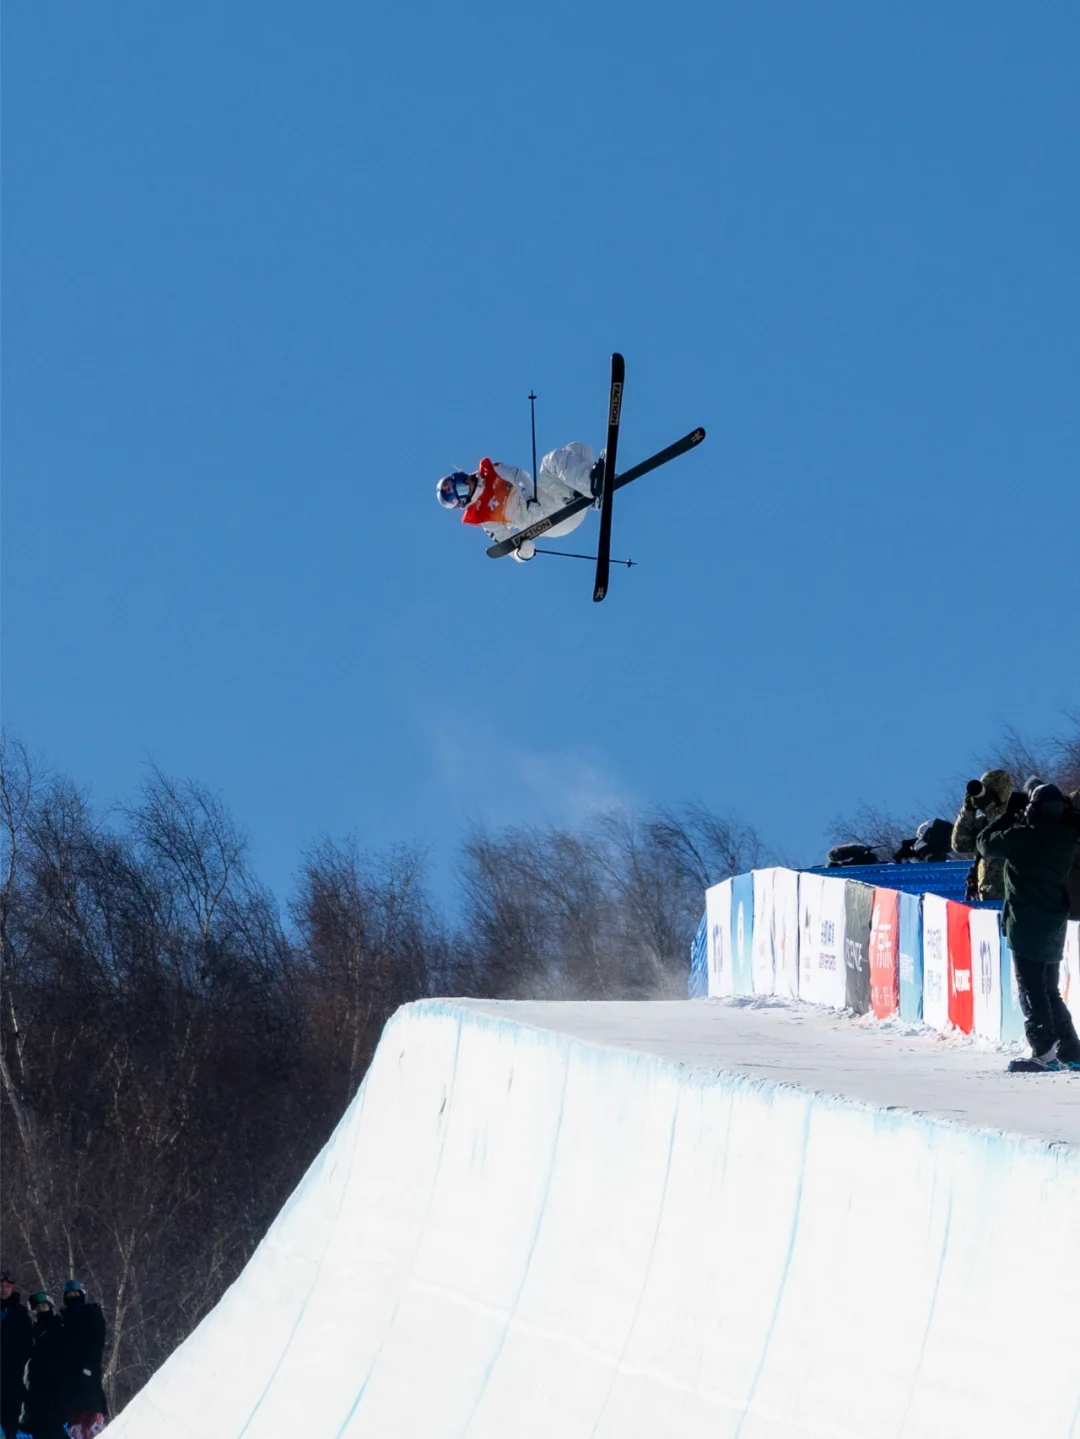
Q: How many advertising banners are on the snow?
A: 14